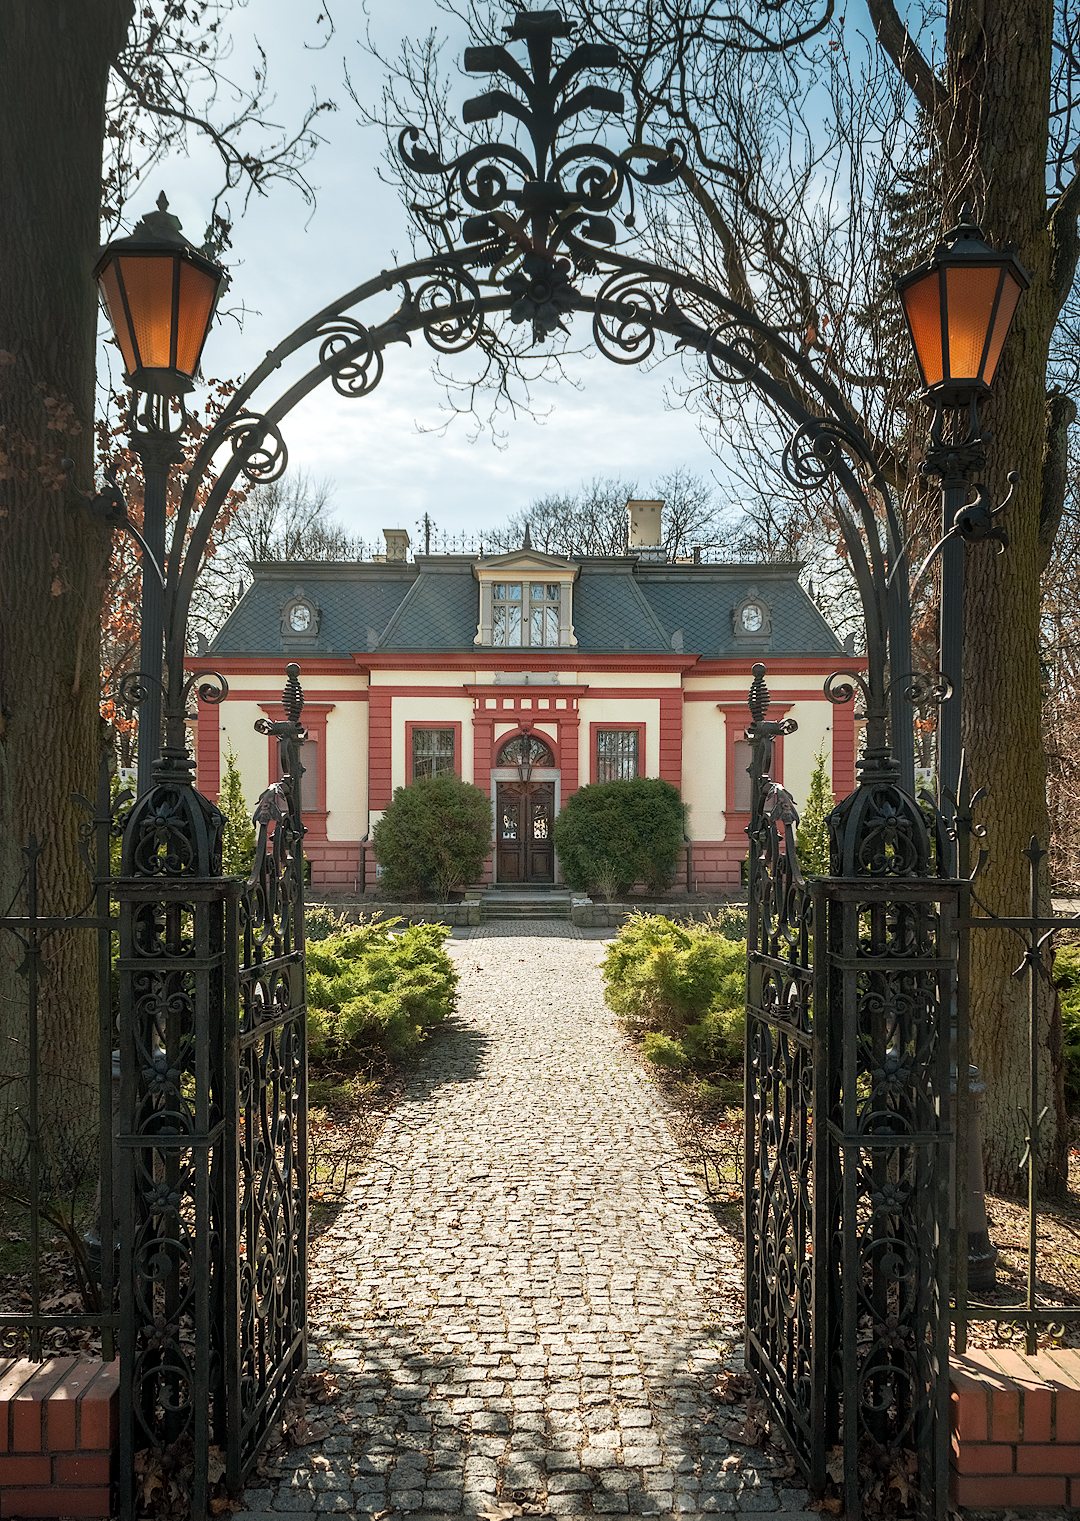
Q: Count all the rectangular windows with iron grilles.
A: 2